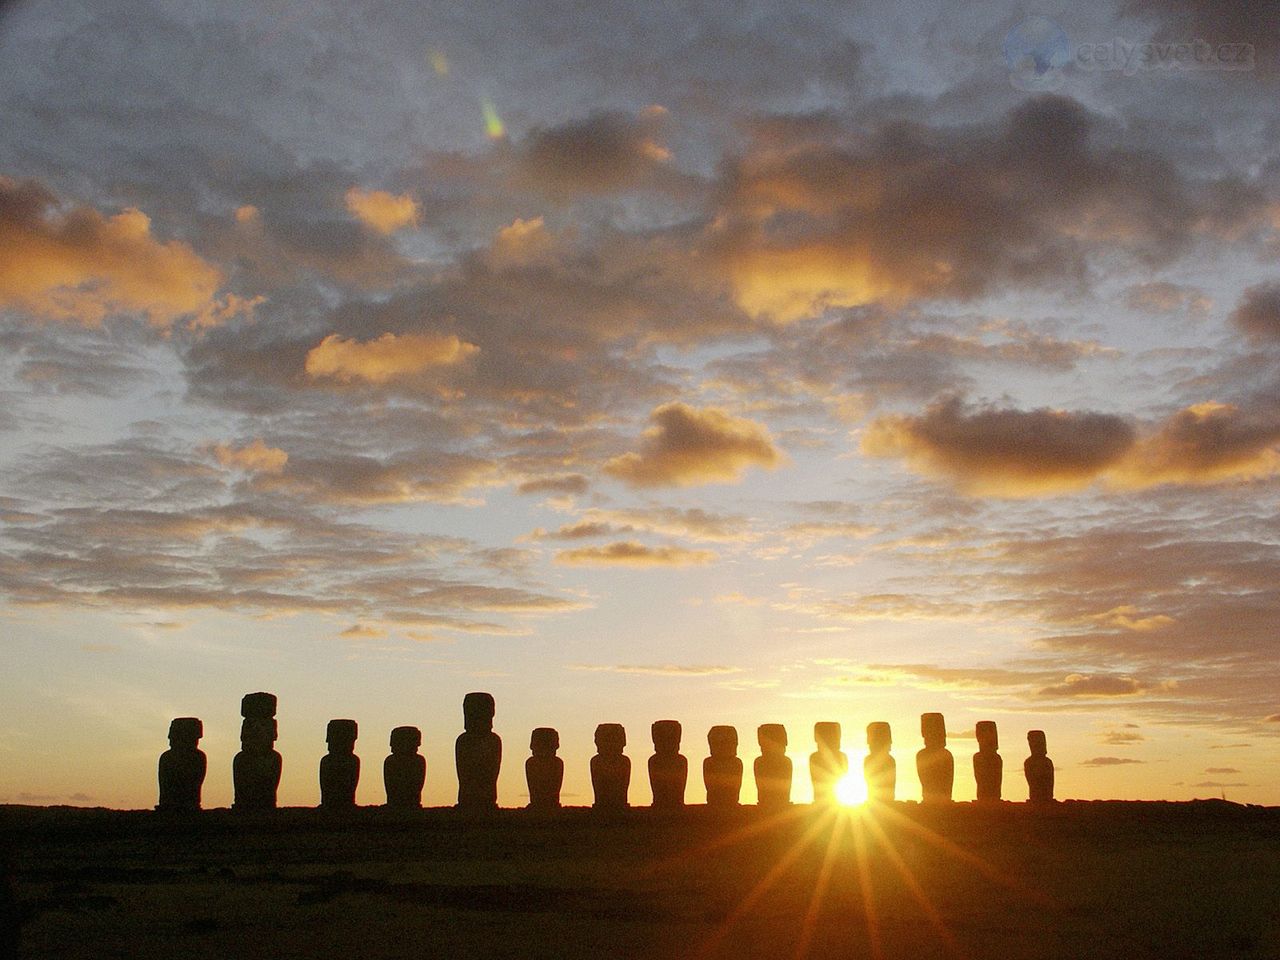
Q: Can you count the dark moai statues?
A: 15